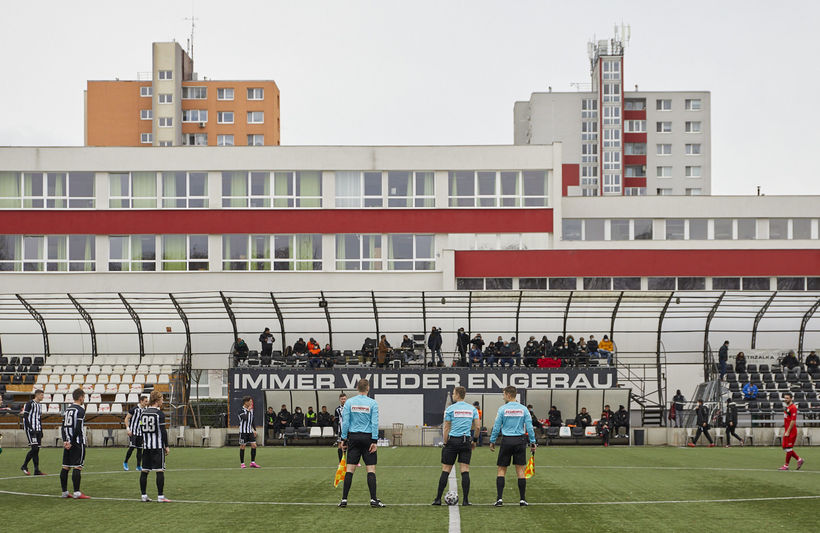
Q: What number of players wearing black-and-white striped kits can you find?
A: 6